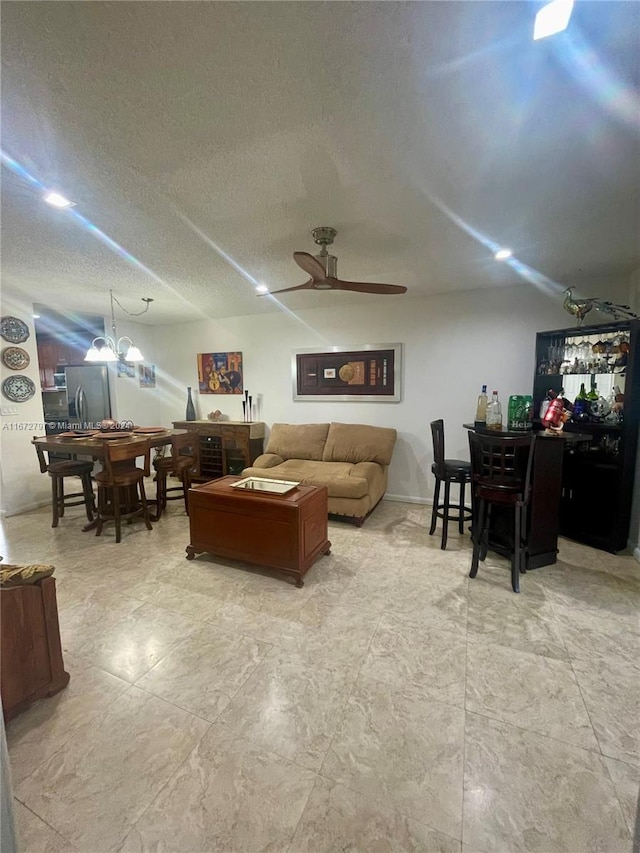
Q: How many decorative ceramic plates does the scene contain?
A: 3